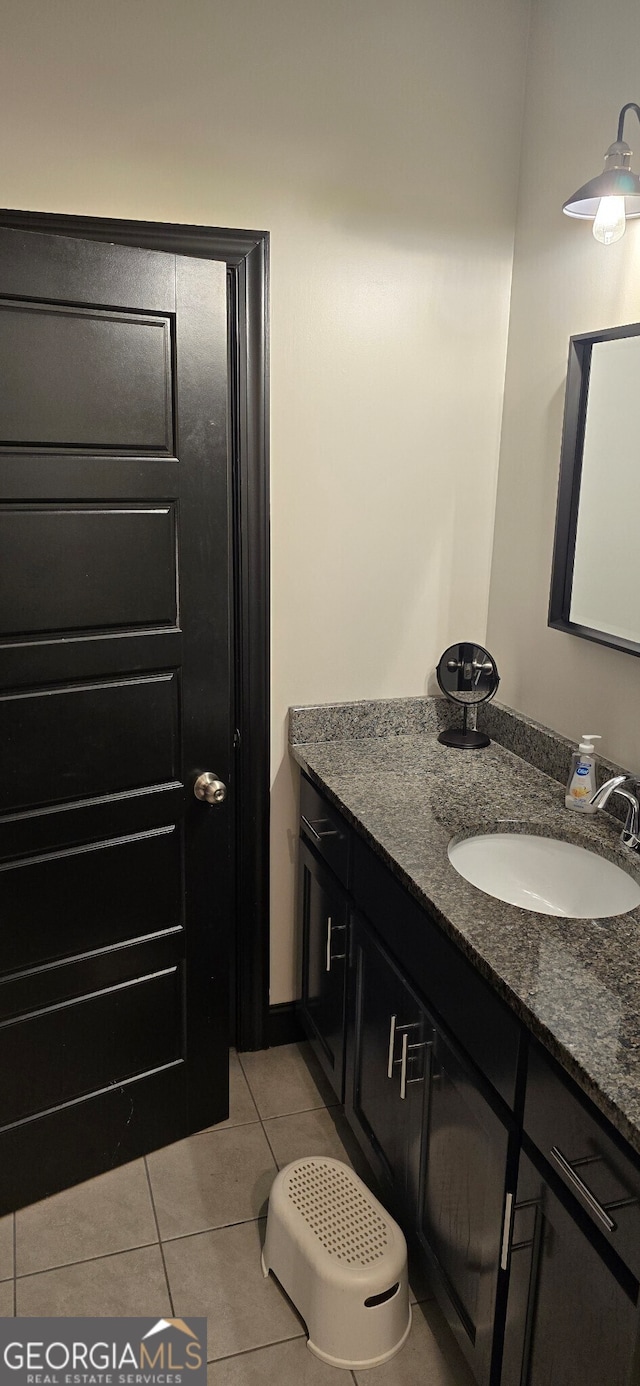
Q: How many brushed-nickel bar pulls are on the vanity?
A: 6